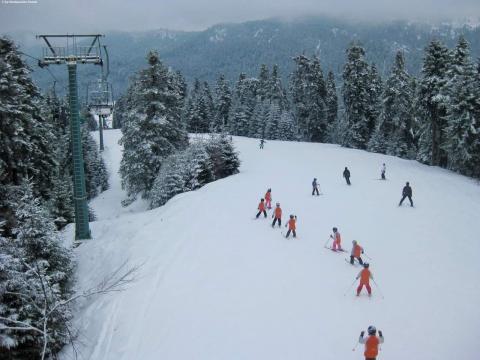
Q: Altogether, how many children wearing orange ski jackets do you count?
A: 8